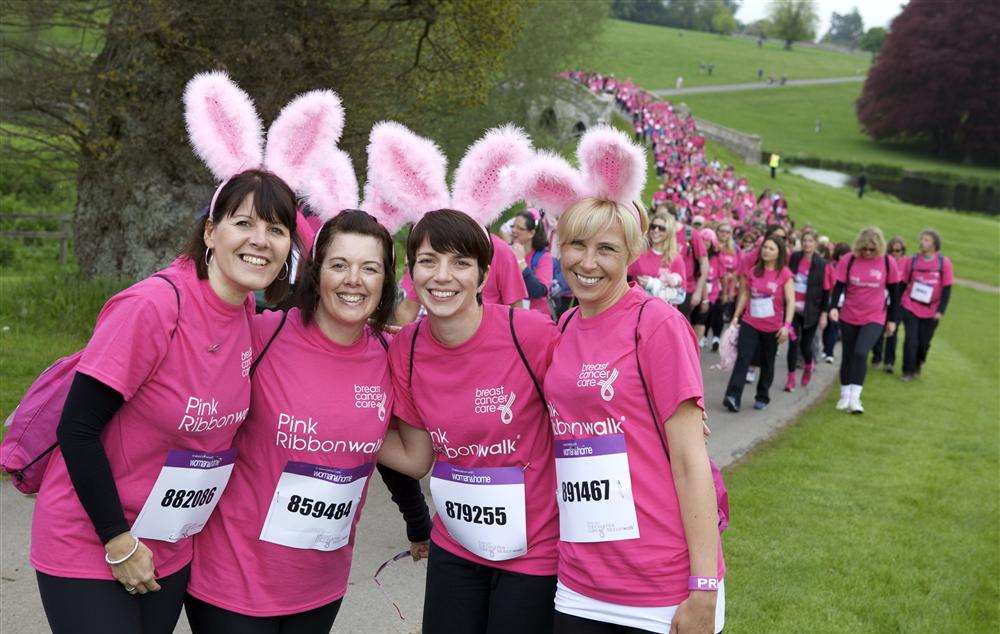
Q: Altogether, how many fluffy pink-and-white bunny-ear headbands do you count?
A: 4